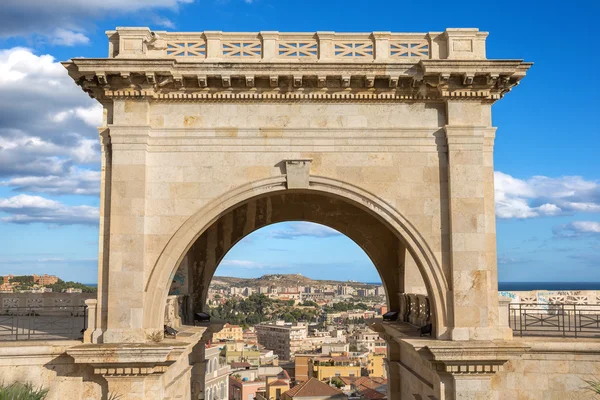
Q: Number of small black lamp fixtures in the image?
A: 4